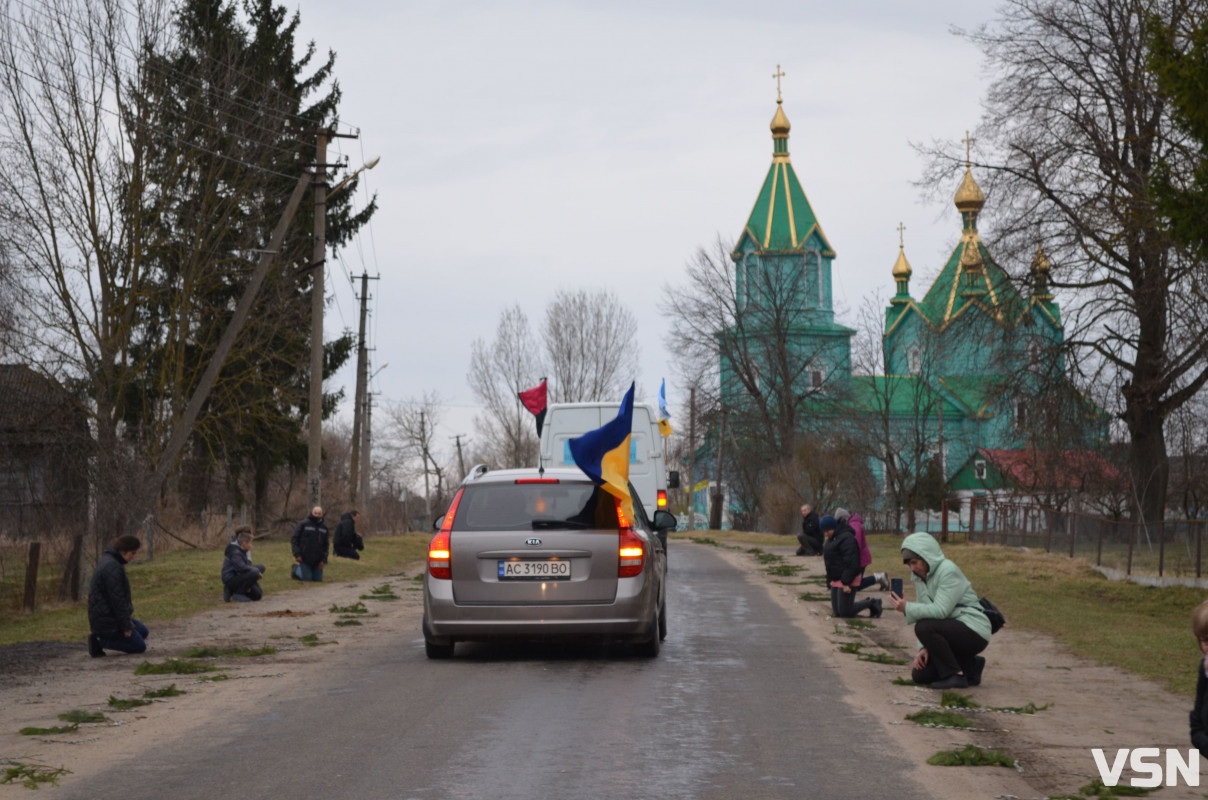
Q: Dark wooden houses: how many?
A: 1